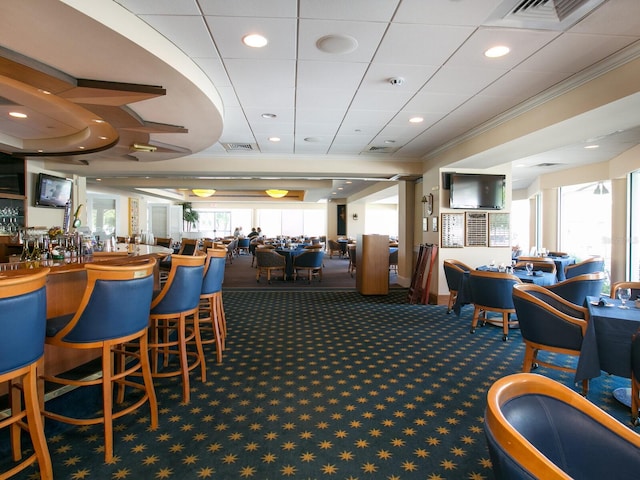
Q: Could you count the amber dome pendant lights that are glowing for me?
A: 2